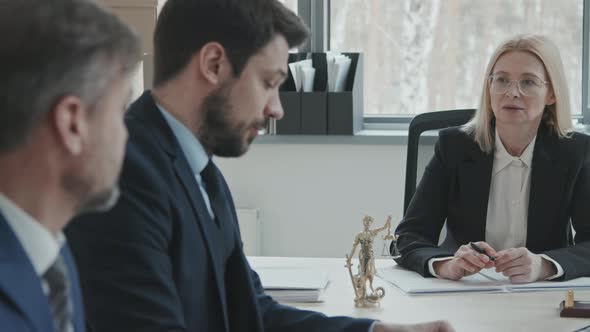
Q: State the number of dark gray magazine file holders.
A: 3